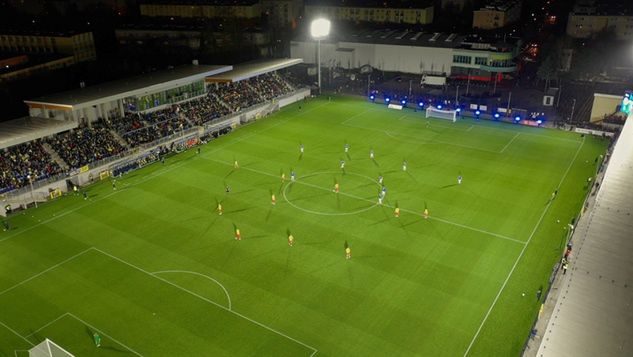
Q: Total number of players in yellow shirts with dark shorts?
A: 10